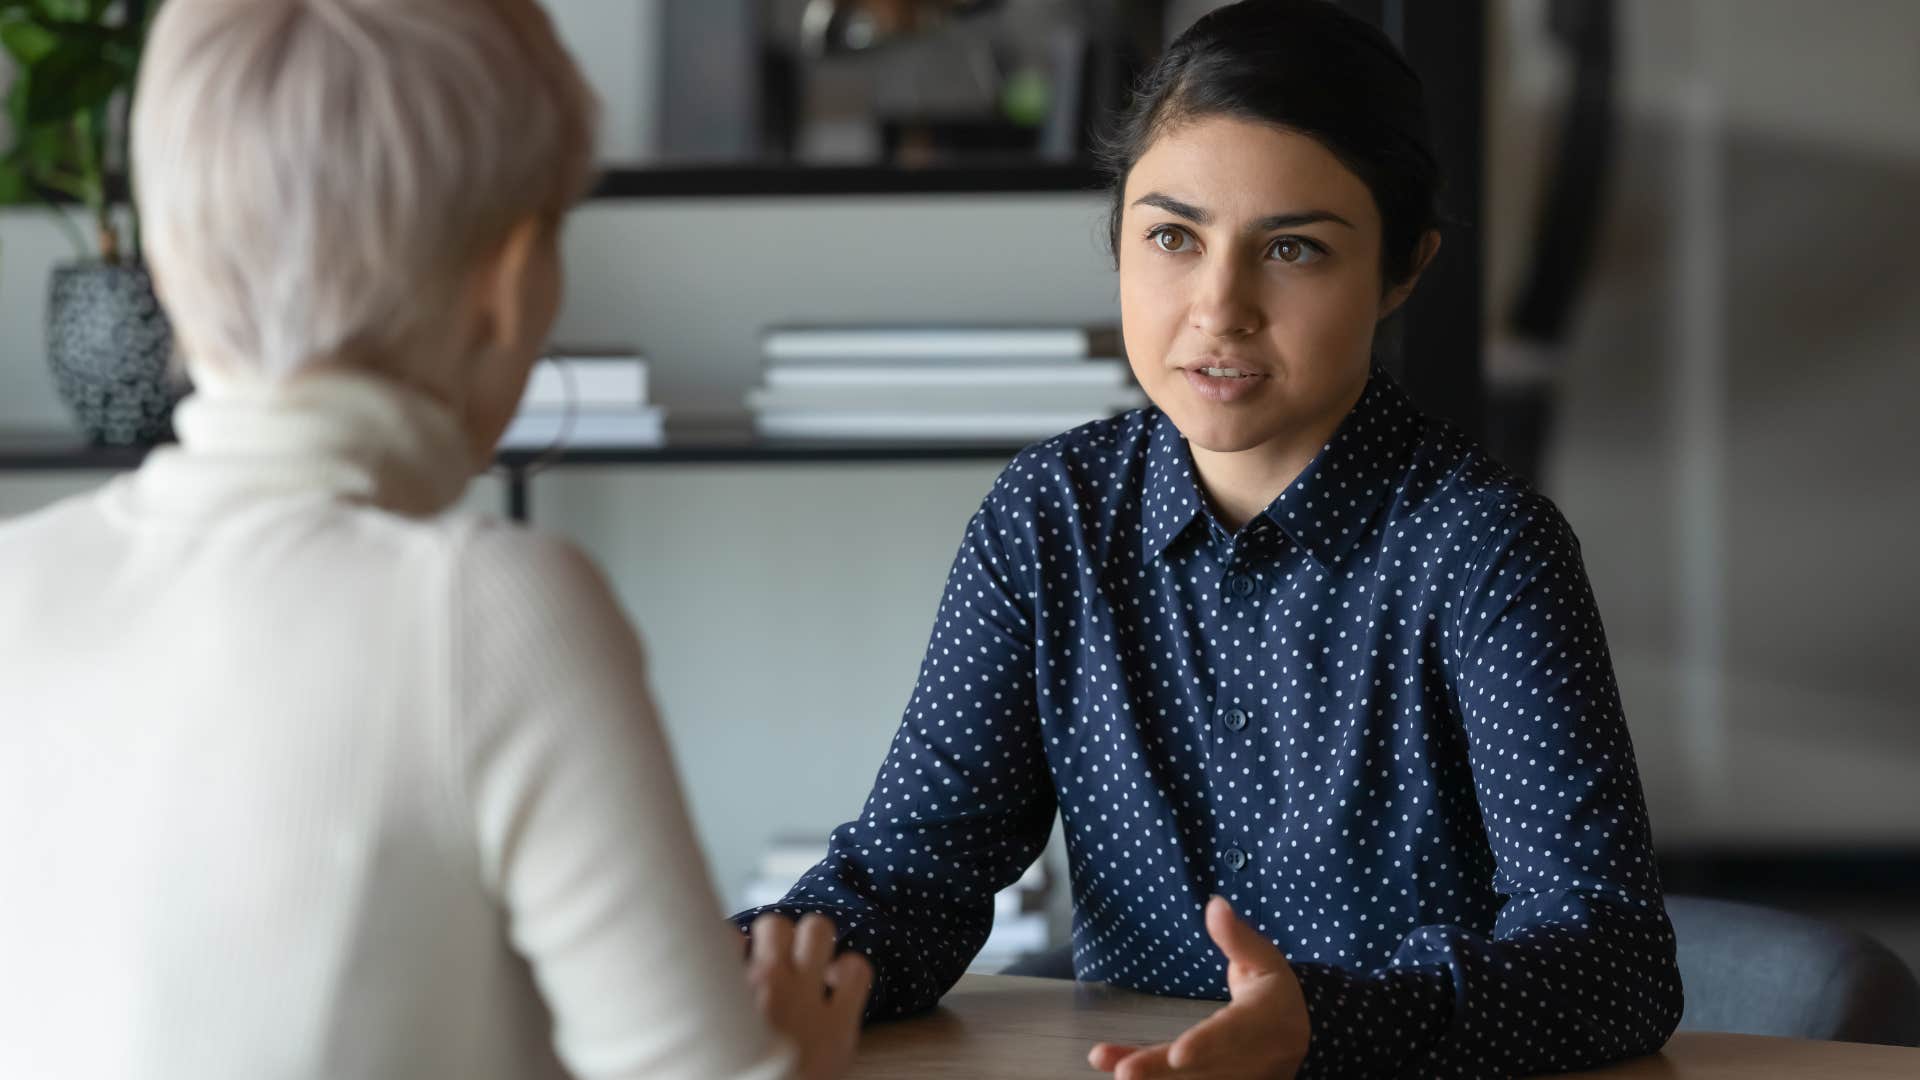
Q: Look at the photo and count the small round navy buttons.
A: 3